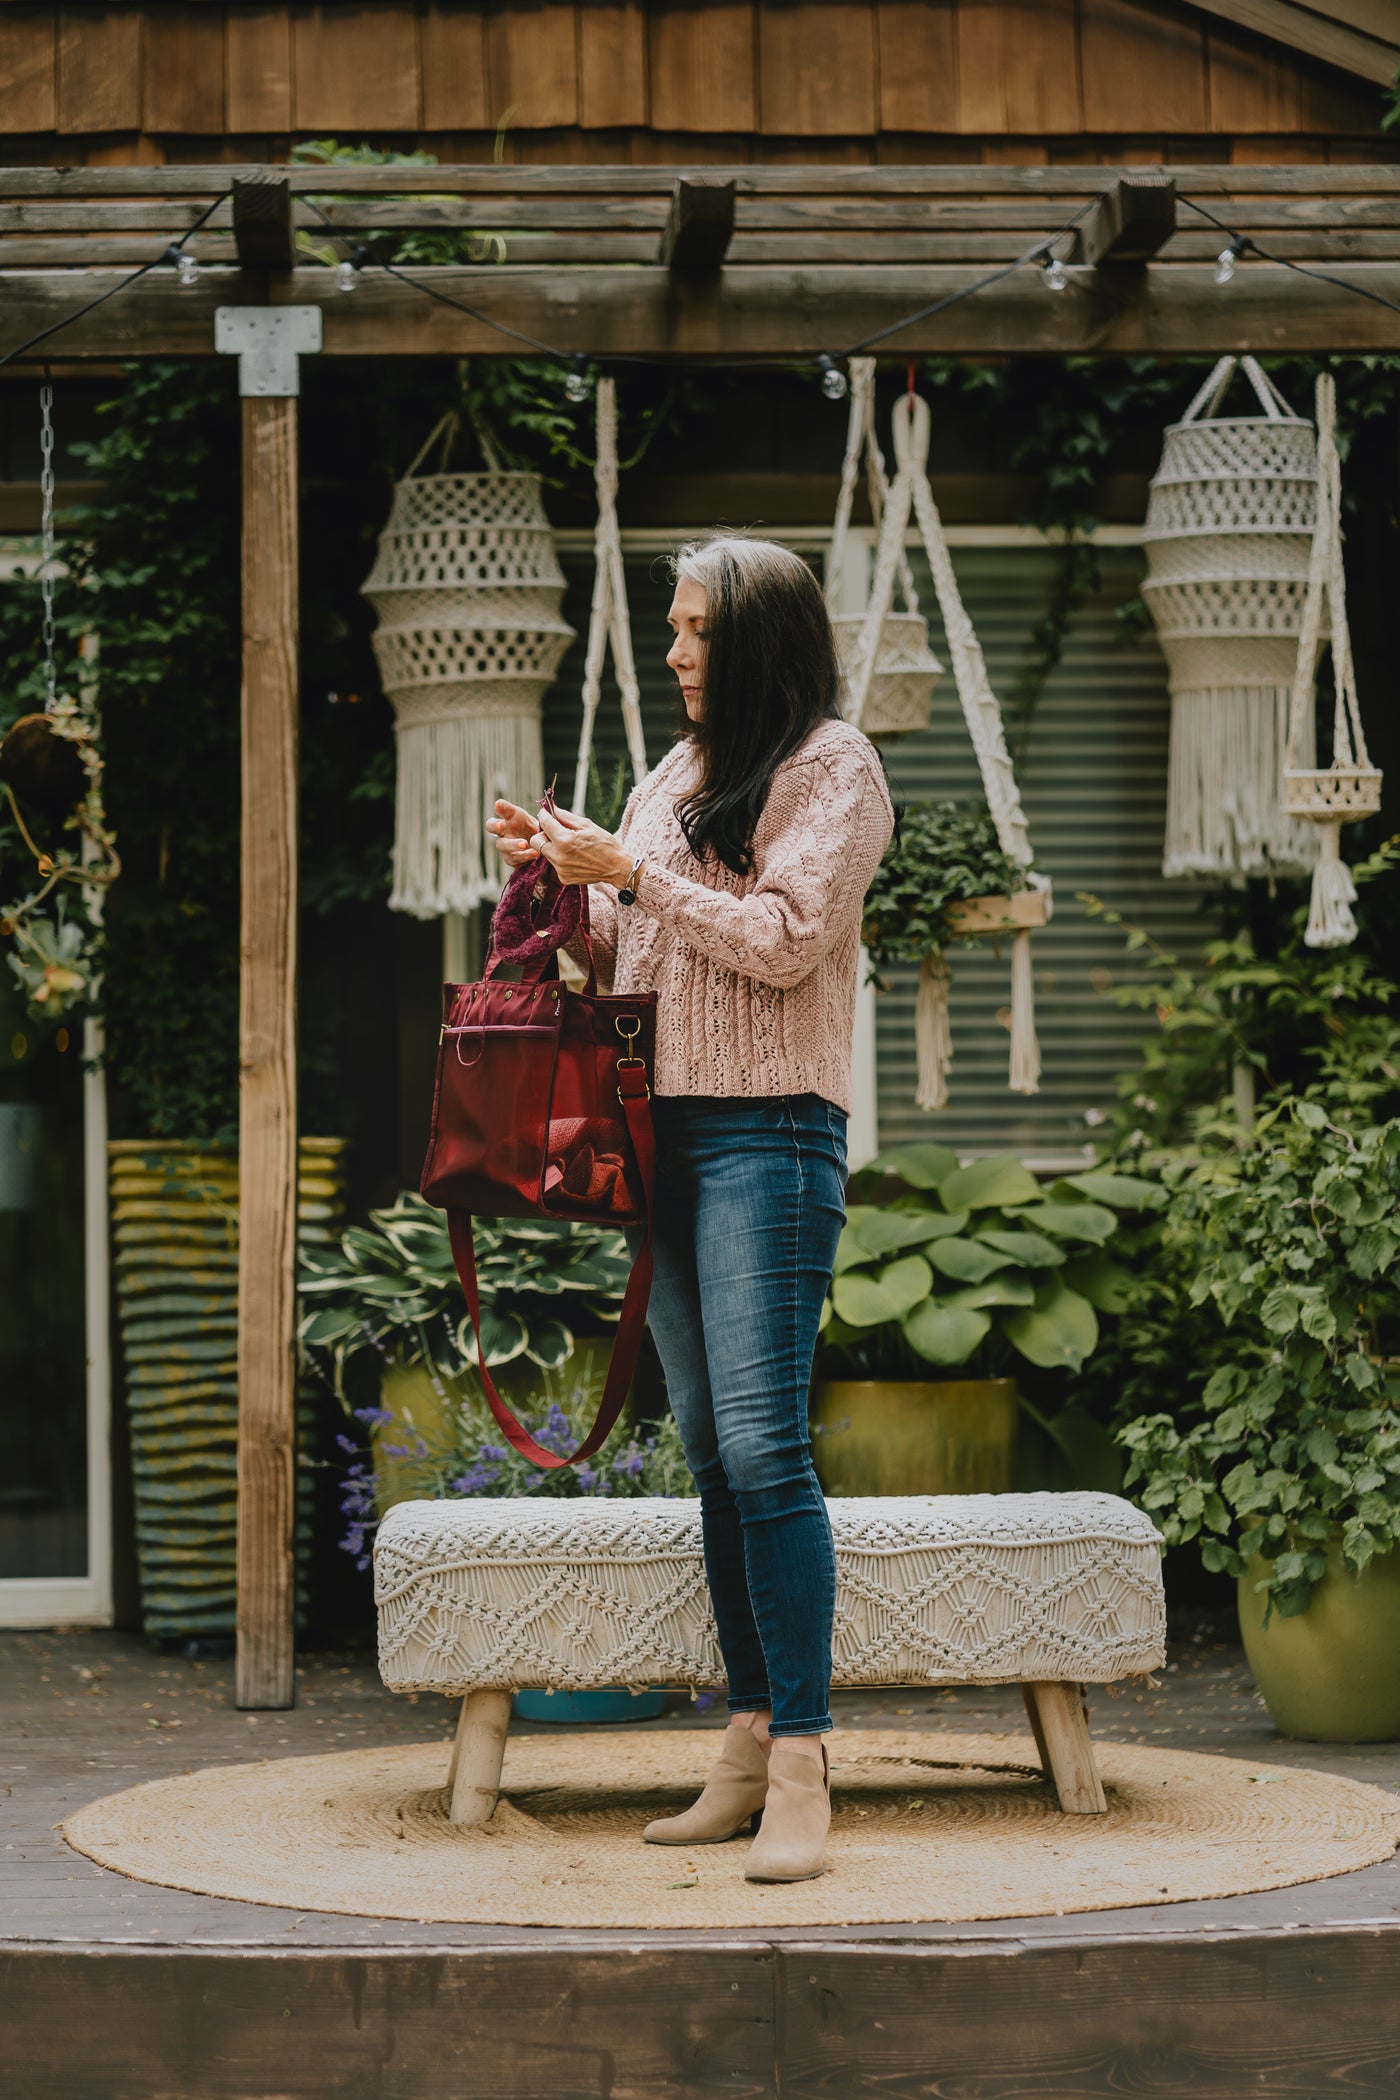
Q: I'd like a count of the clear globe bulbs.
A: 6